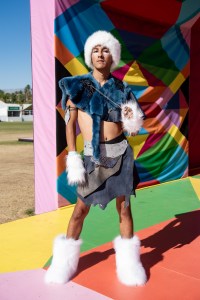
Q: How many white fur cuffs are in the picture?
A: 2